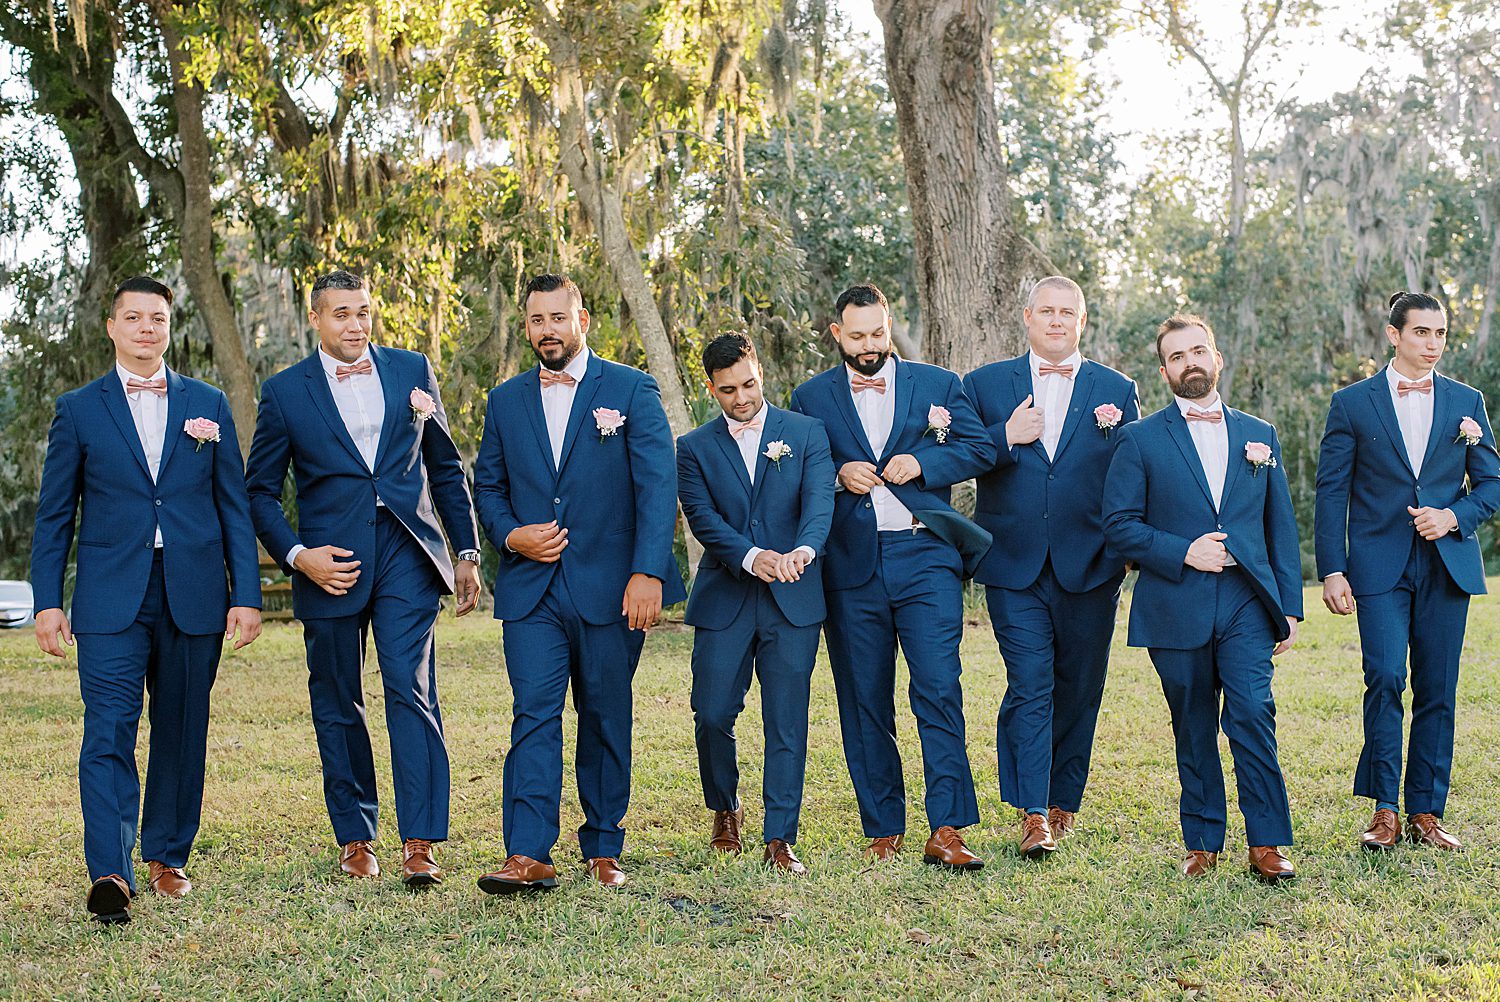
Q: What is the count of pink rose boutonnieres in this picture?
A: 7